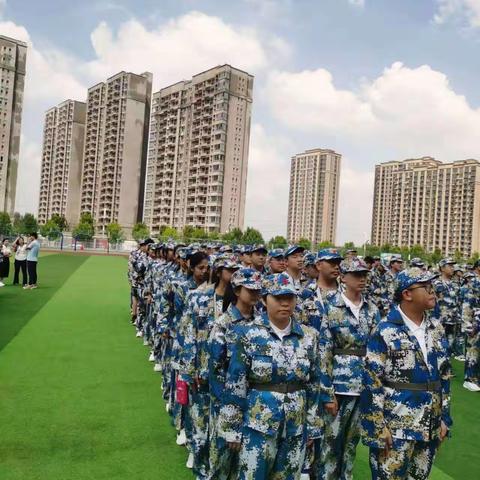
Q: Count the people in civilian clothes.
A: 3